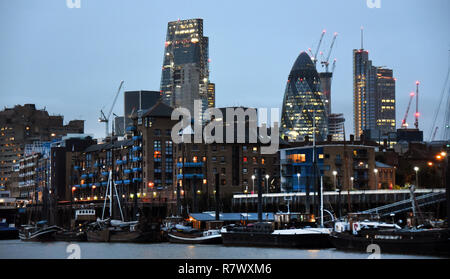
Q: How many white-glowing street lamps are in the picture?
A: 7